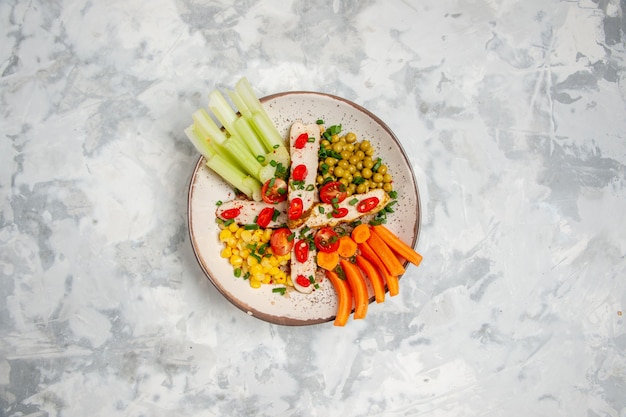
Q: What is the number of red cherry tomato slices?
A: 4